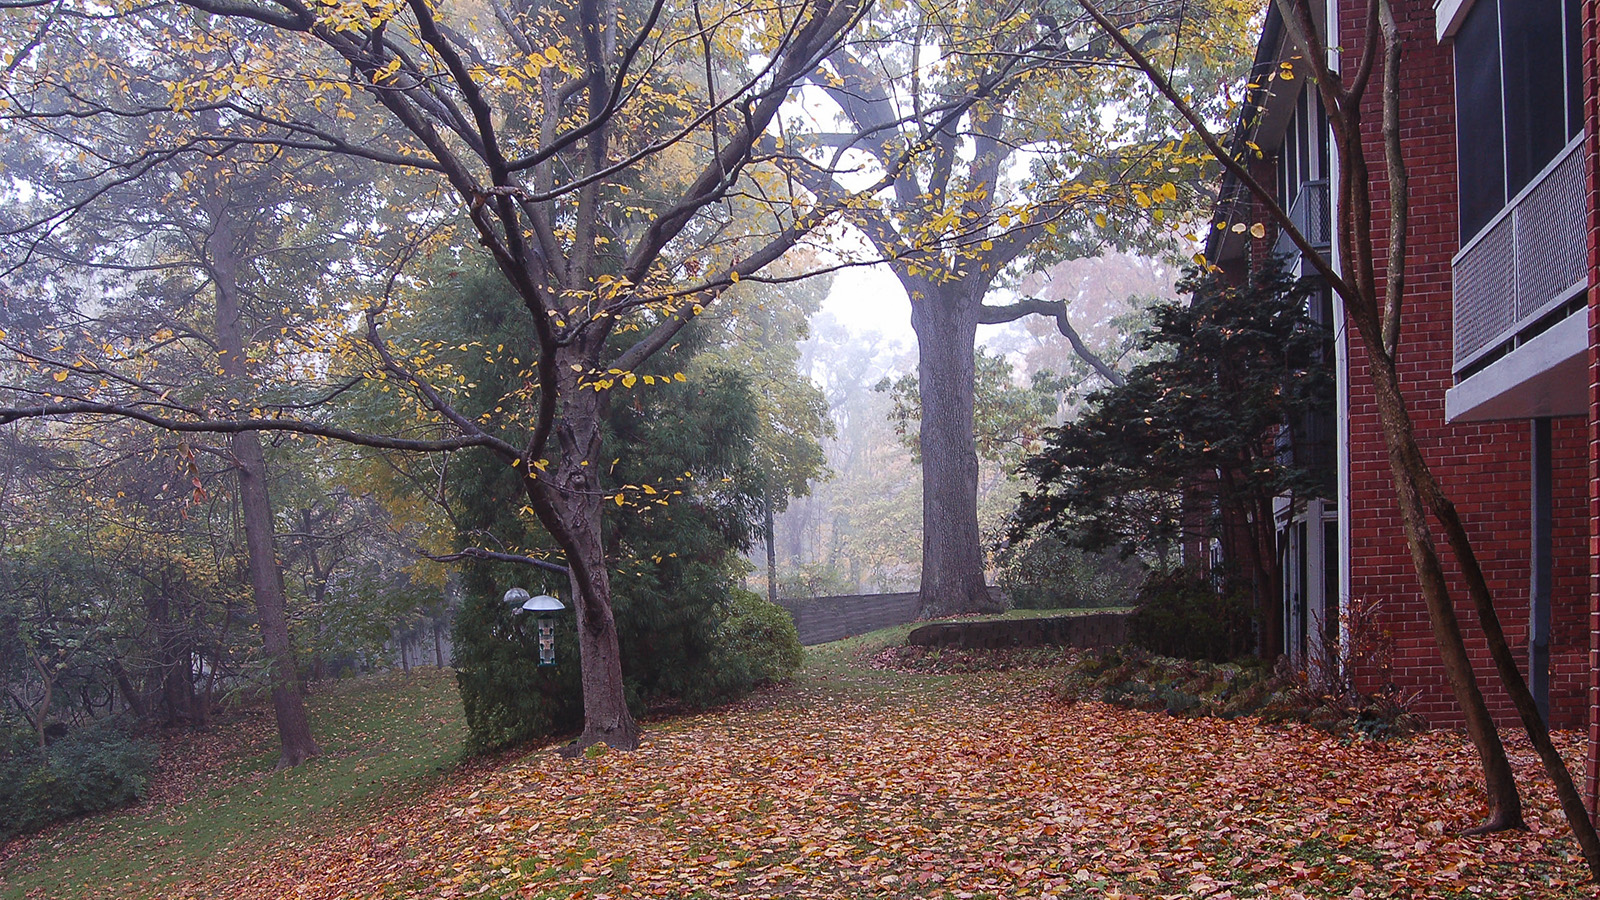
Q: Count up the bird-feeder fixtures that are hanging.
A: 2